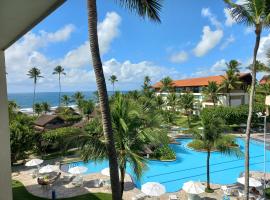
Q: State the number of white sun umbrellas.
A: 7